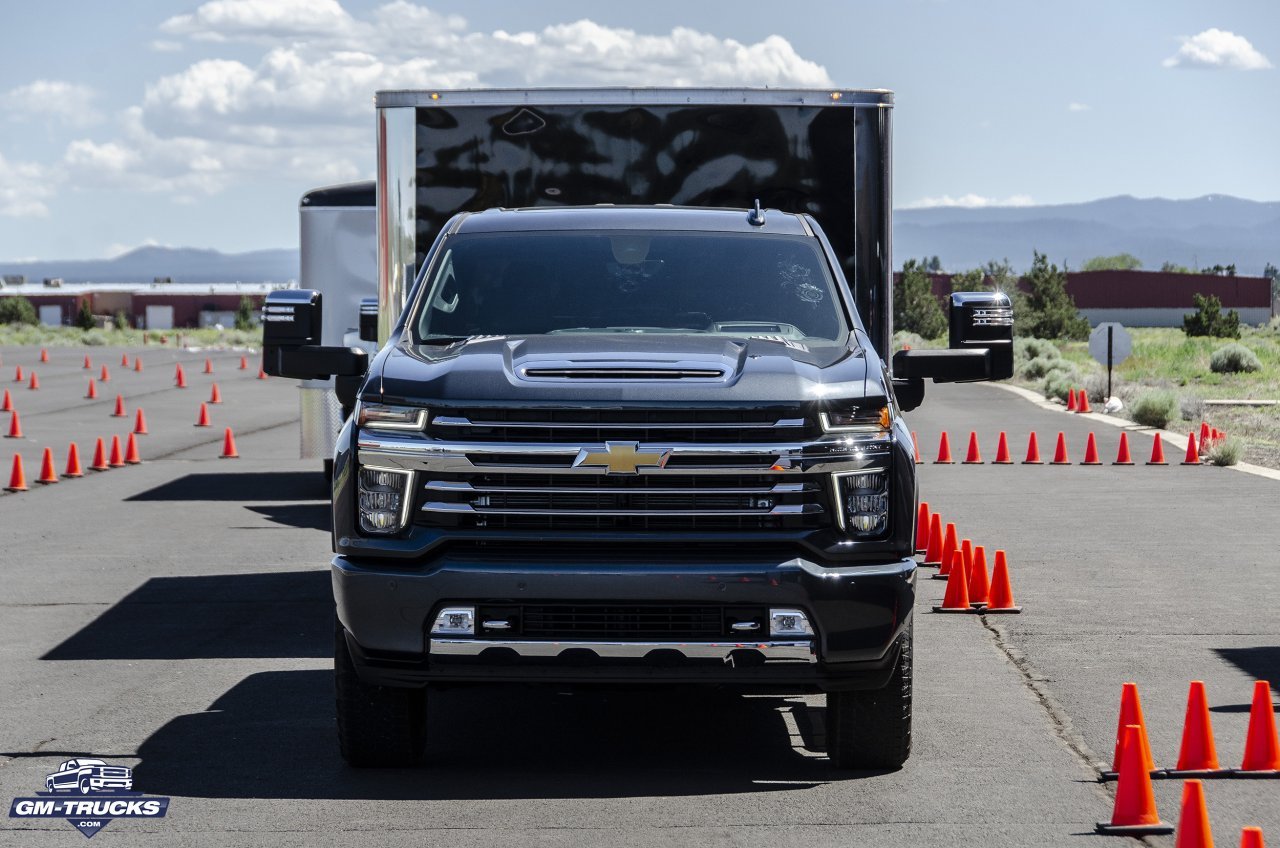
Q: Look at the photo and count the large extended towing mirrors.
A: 2